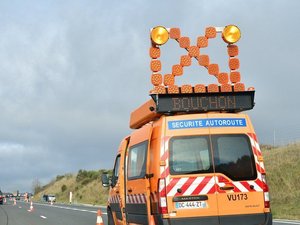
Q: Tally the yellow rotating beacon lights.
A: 2